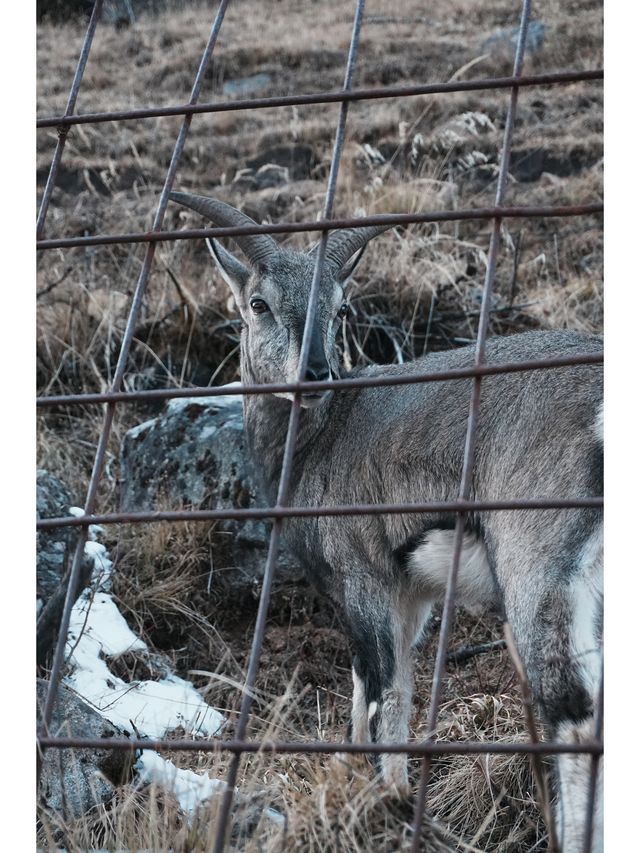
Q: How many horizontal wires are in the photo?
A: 5